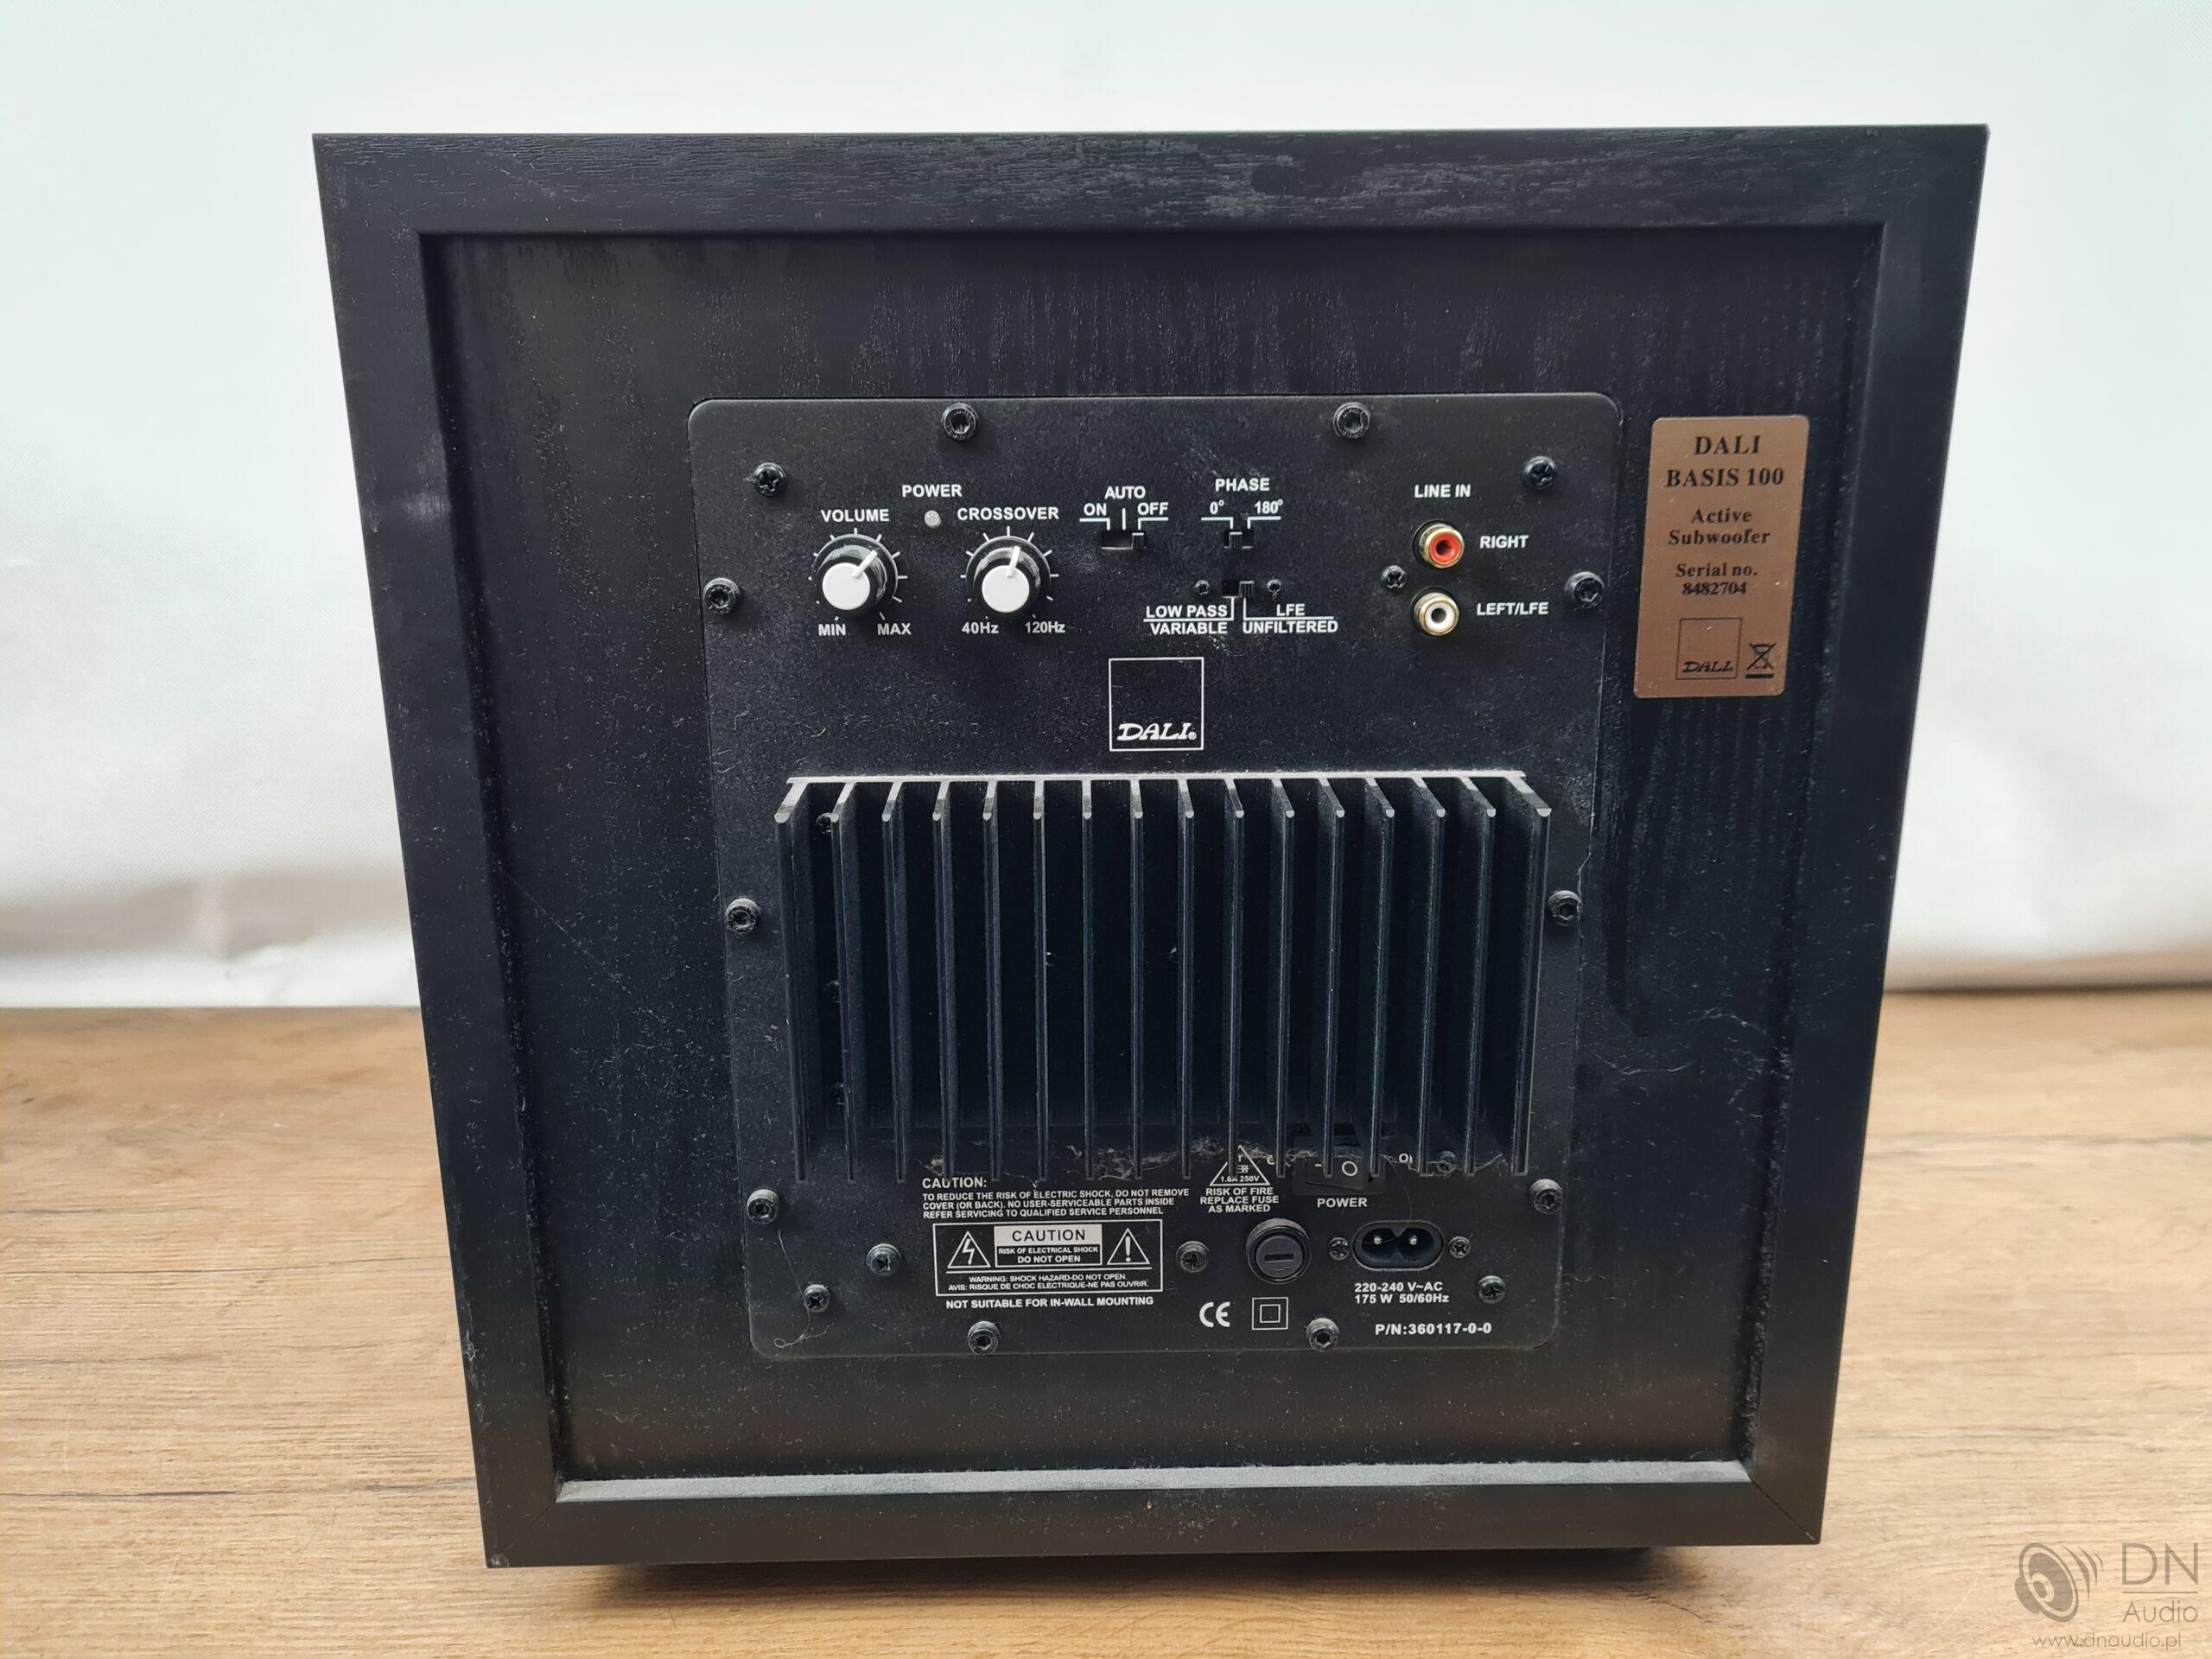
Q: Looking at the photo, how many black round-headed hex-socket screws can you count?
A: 10